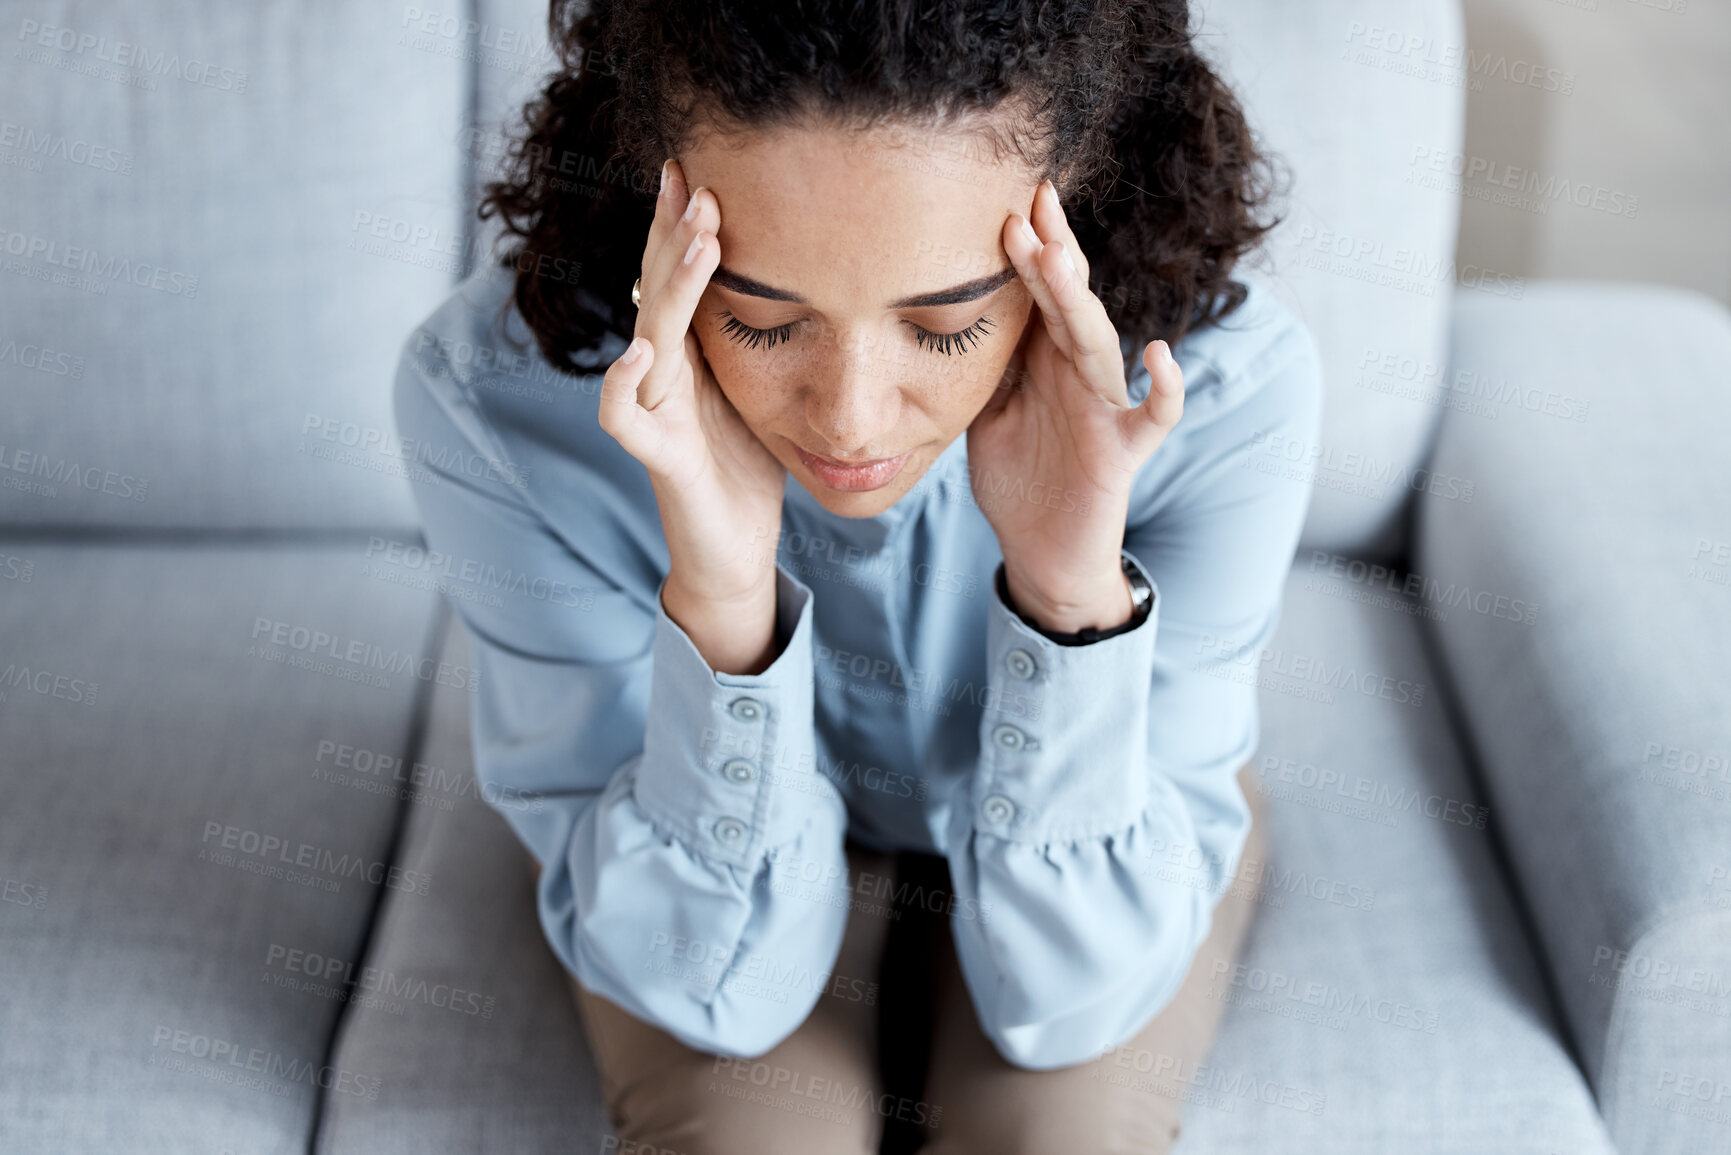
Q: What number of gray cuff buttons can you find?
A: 6